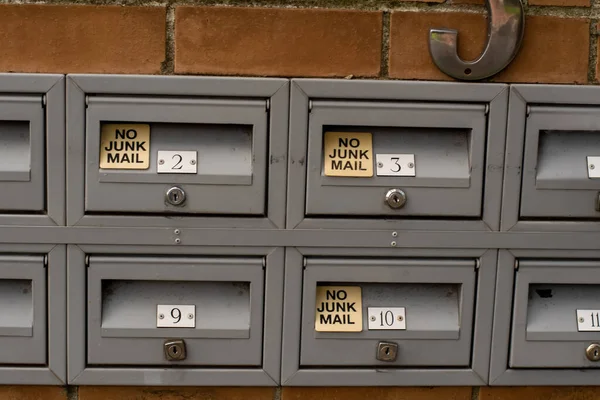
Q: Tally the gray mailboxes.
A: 8